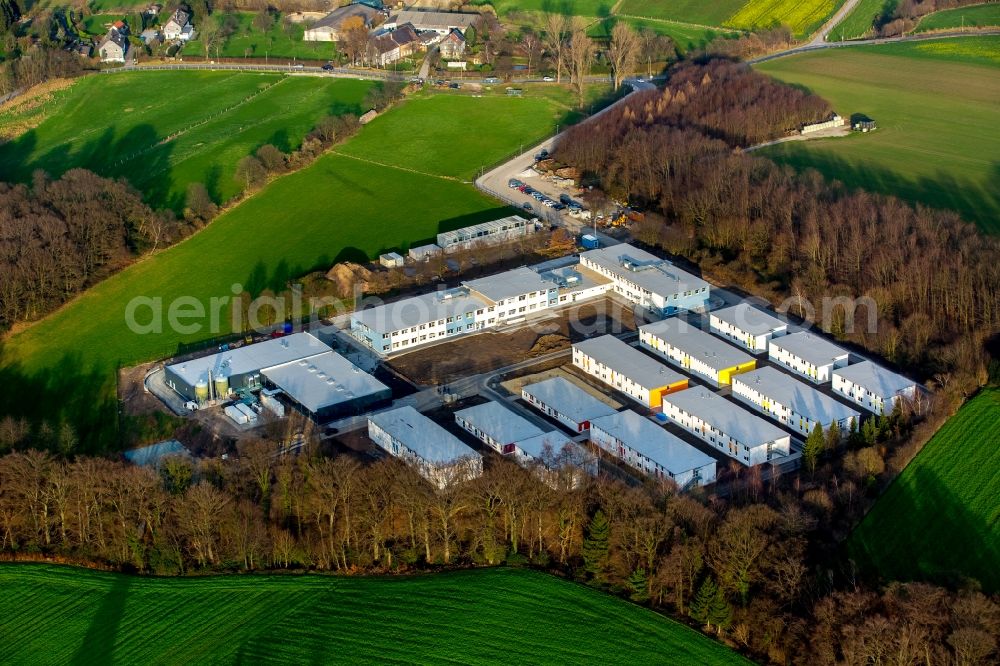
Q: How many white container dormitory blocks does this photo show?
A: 12